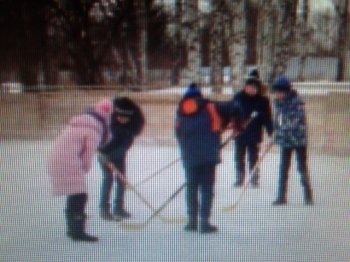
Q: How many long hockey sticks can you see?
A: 4